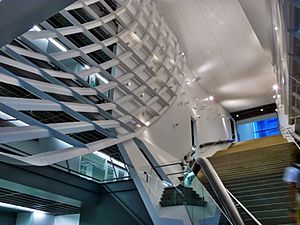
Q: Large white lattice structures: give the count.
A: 1